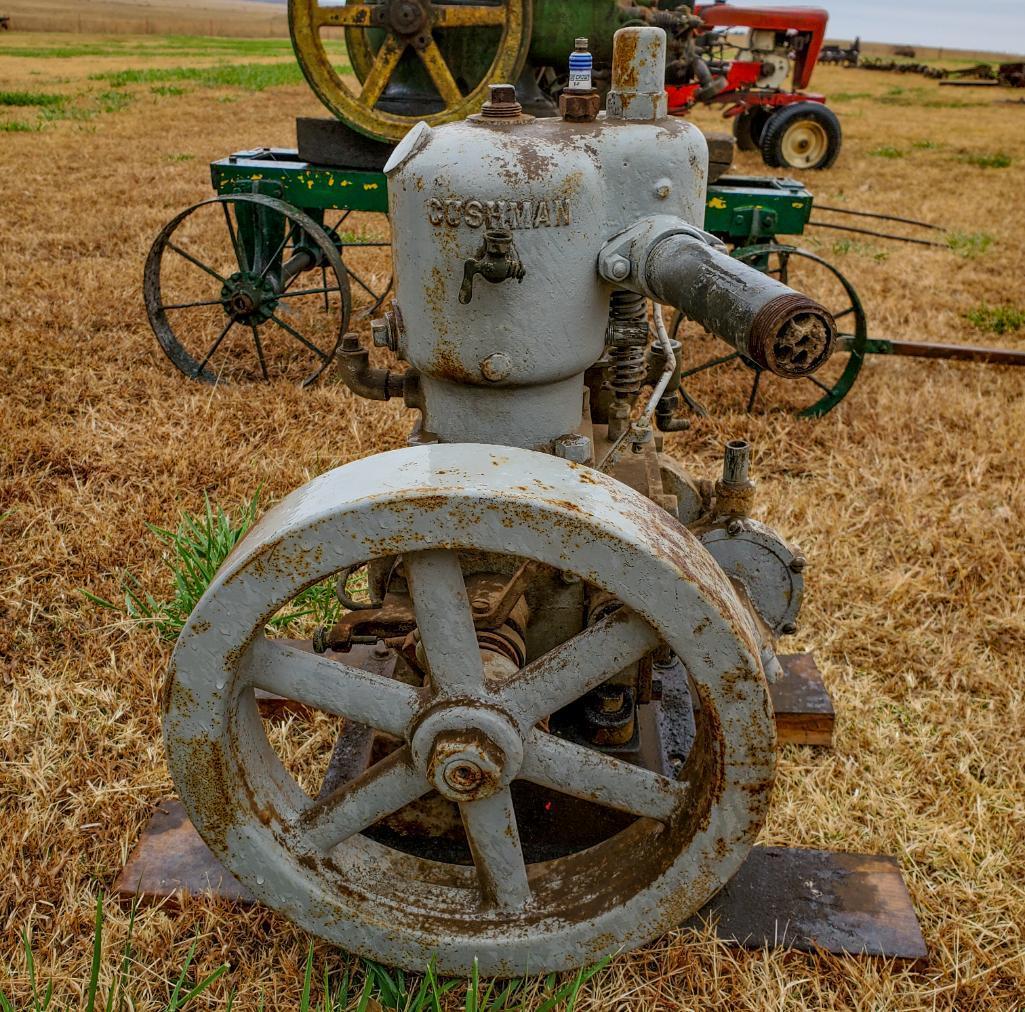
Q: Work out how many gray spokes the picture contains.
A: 6